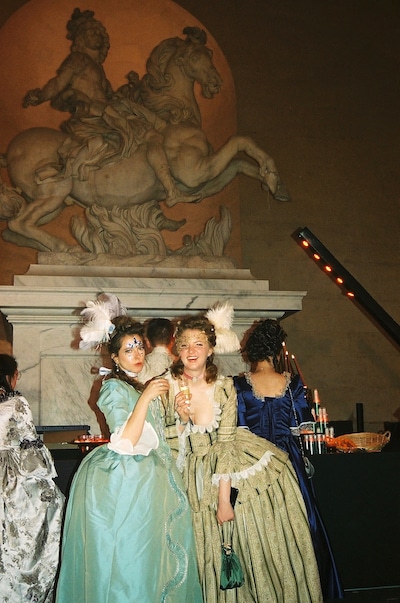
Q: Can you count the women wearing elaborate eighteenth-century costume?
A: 4